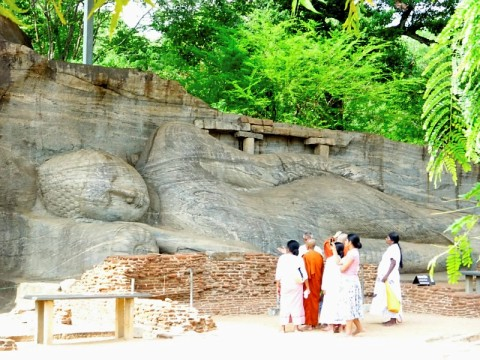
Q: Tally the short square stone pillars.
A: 2